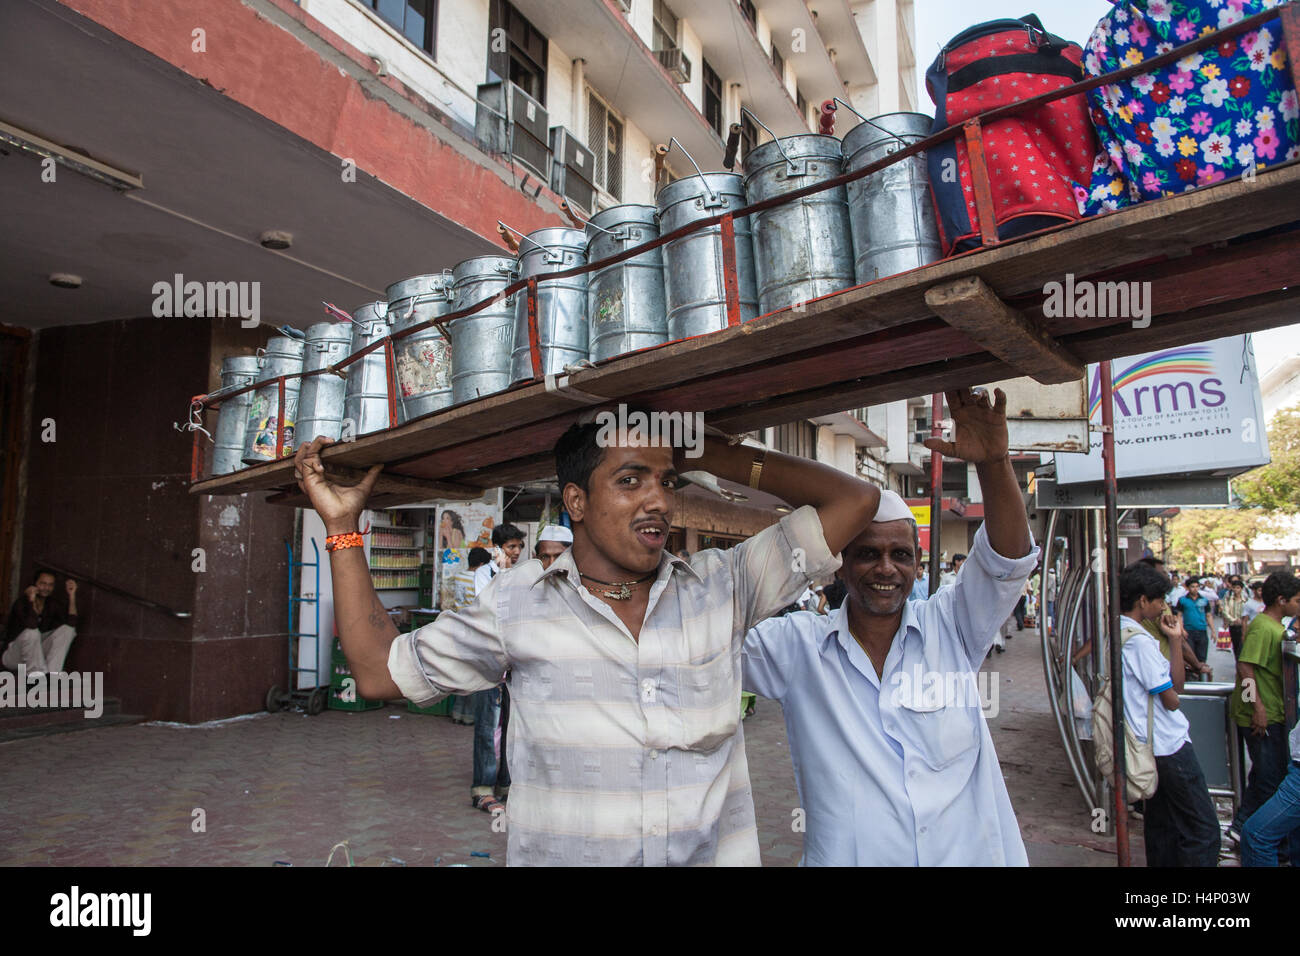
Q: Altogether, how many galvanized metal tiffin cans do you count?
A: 11